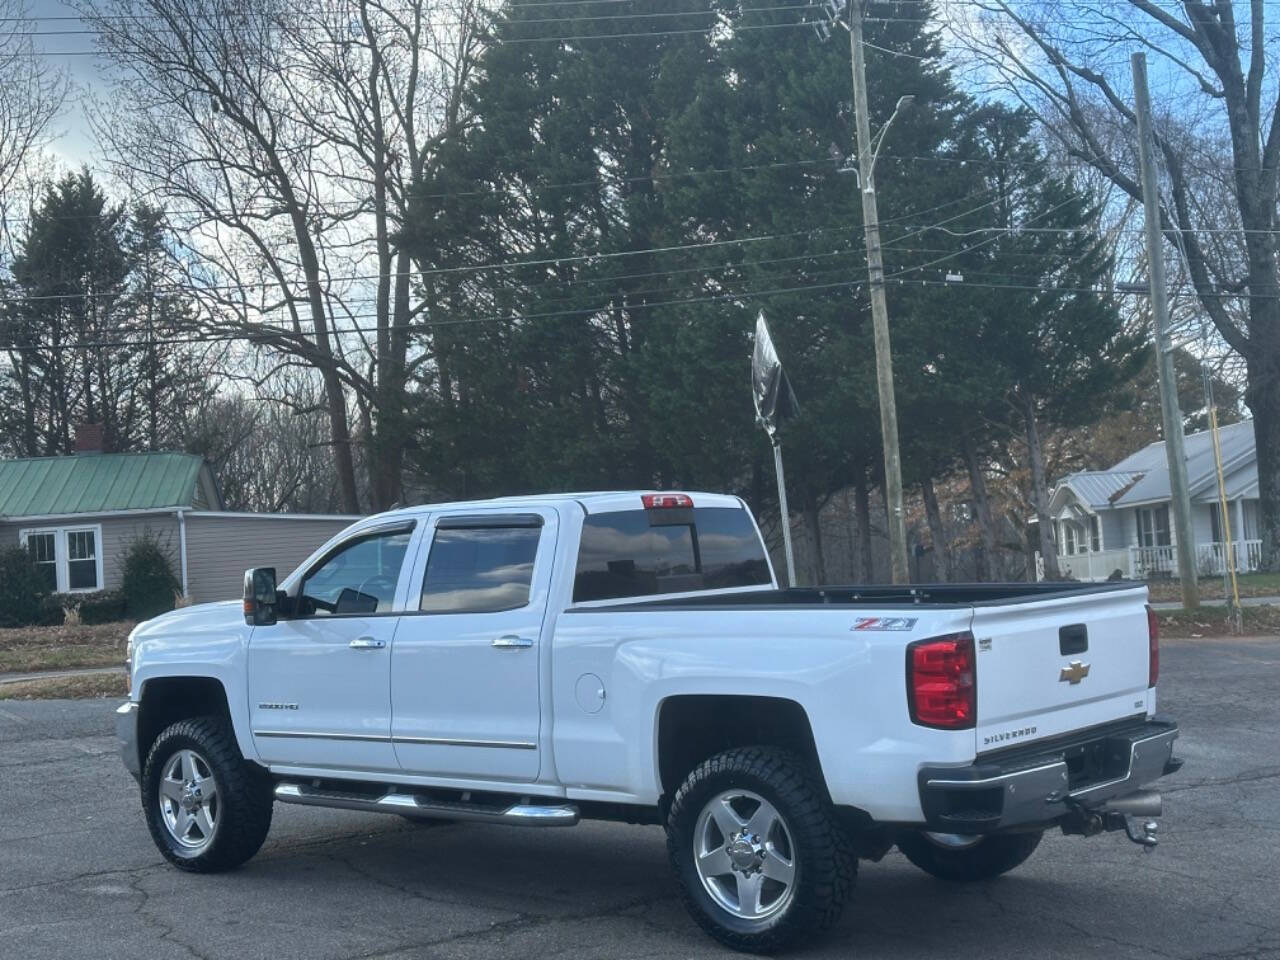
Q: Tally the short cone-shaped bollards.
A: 0